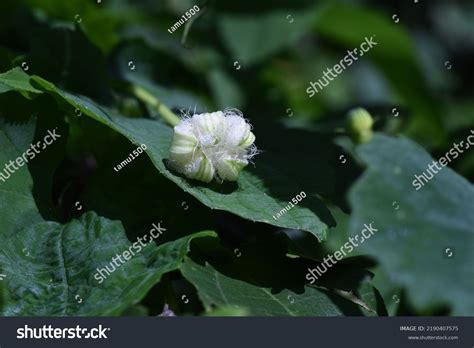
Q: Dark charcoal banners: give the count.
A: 1